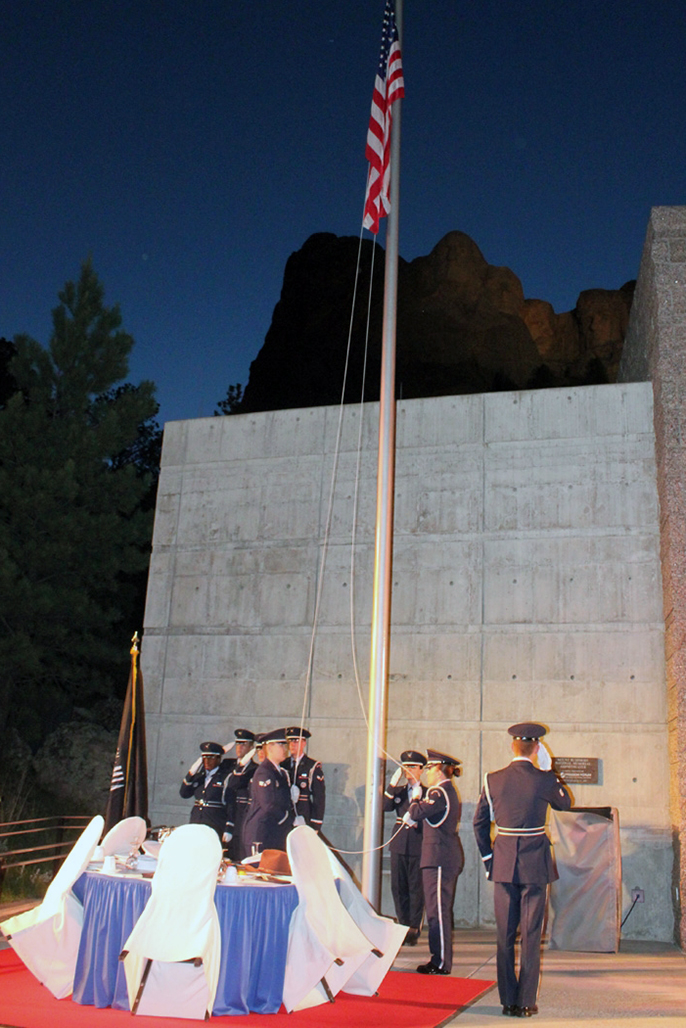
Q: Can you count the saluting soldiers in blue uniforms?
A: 5